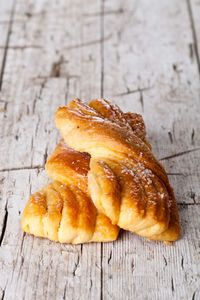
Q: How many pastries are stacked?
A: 2